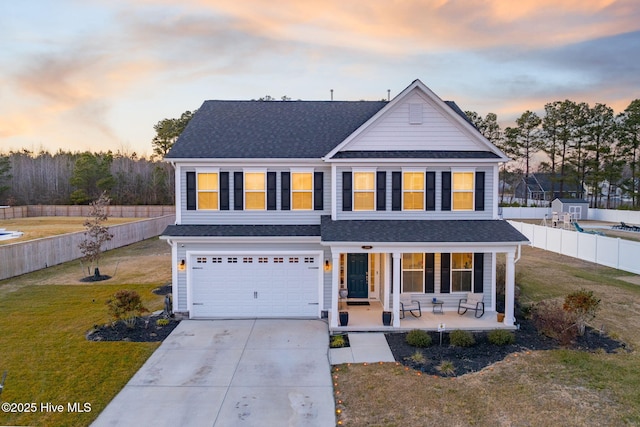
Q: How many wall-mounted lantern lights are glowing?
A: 2